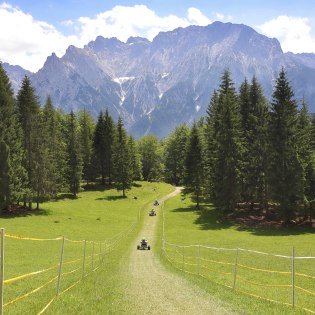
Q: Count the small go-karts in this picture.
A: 3